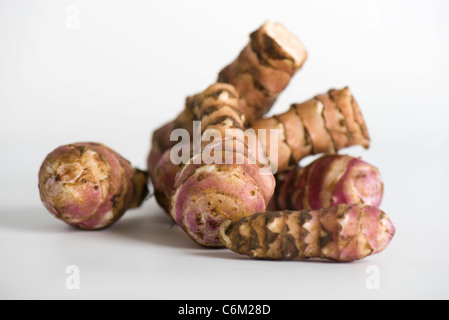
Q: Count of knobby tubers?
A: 6